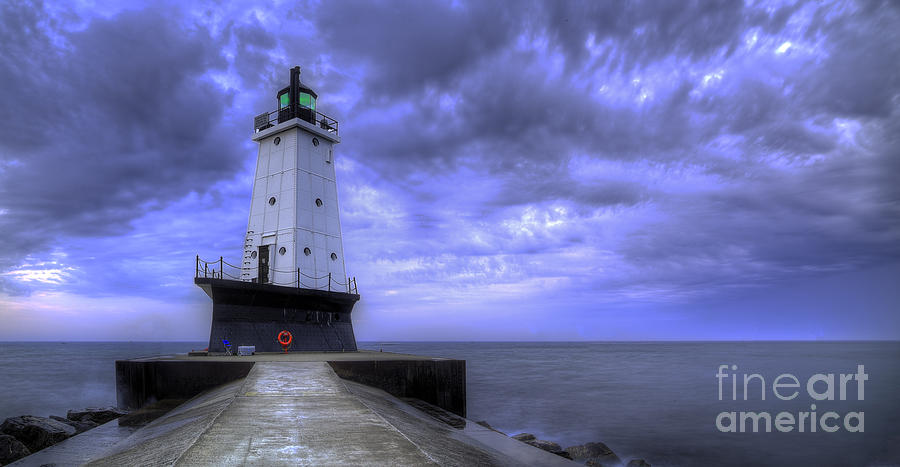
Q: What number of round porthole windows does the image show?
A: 8